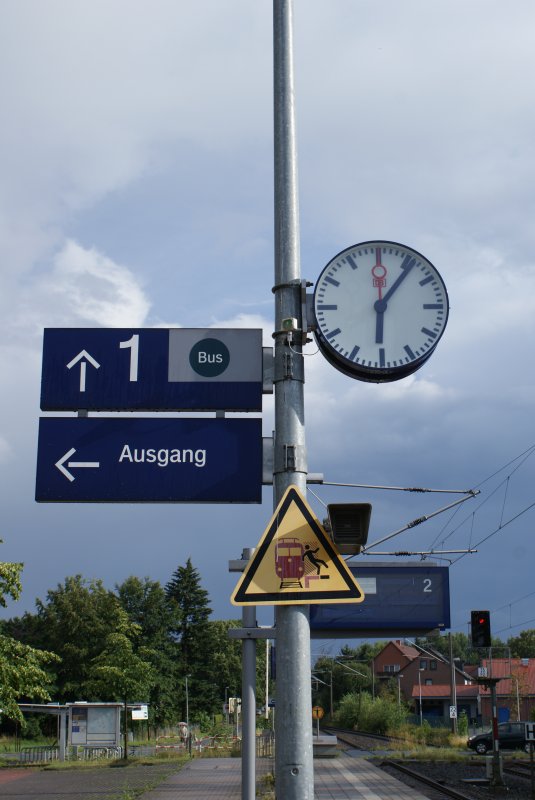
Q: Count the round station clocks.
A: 1